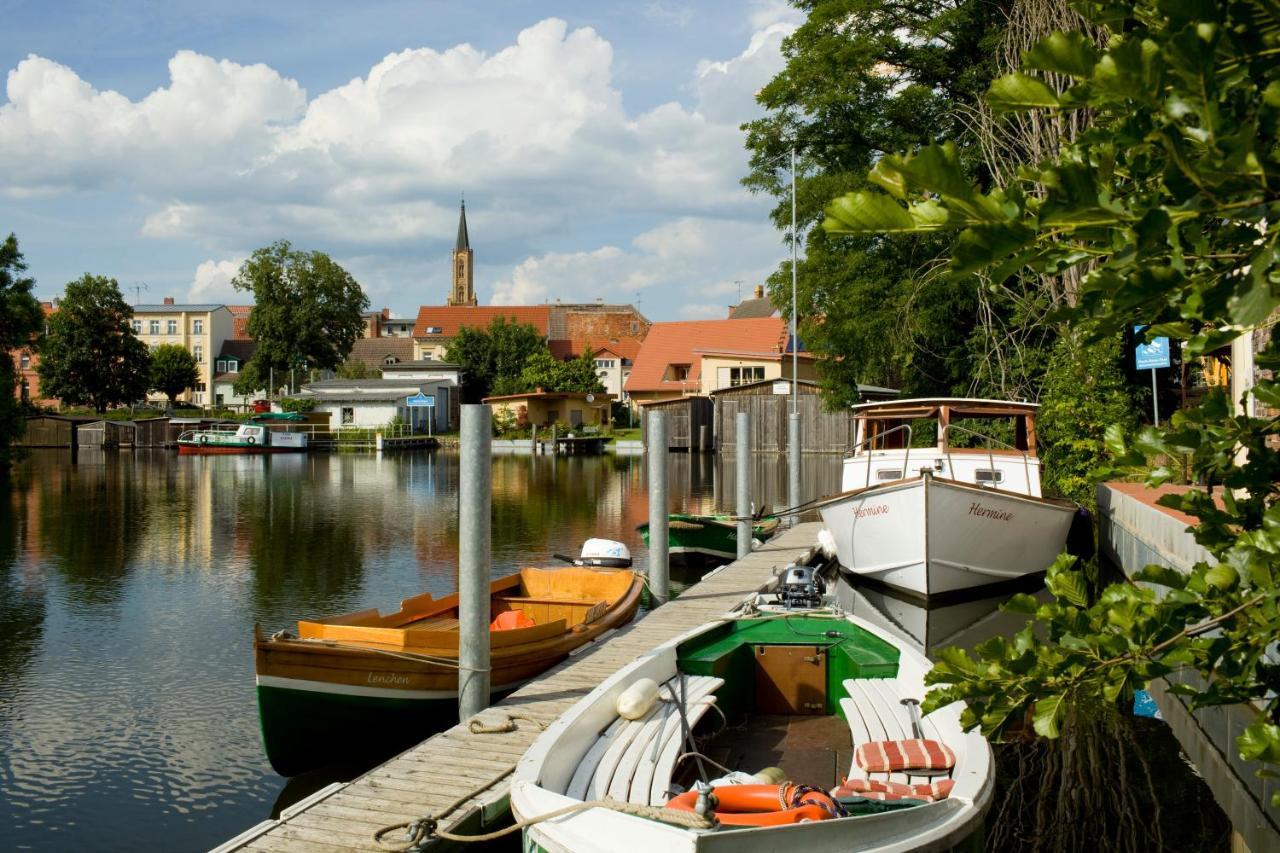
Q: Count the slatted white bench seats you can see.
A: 2